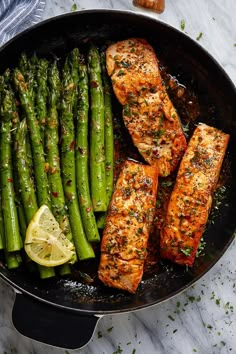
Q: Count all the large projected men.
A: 0